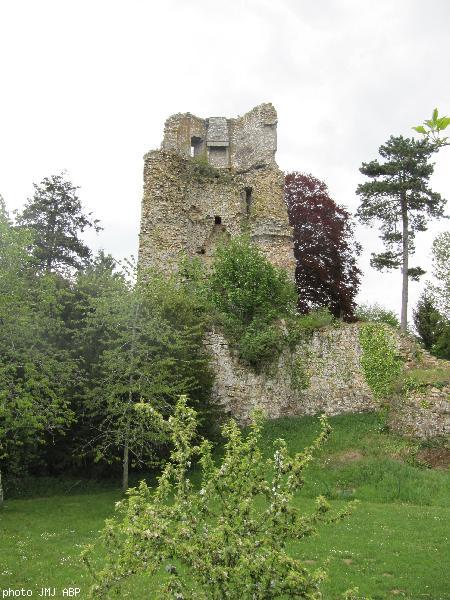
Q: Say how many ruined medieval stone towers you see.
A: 1